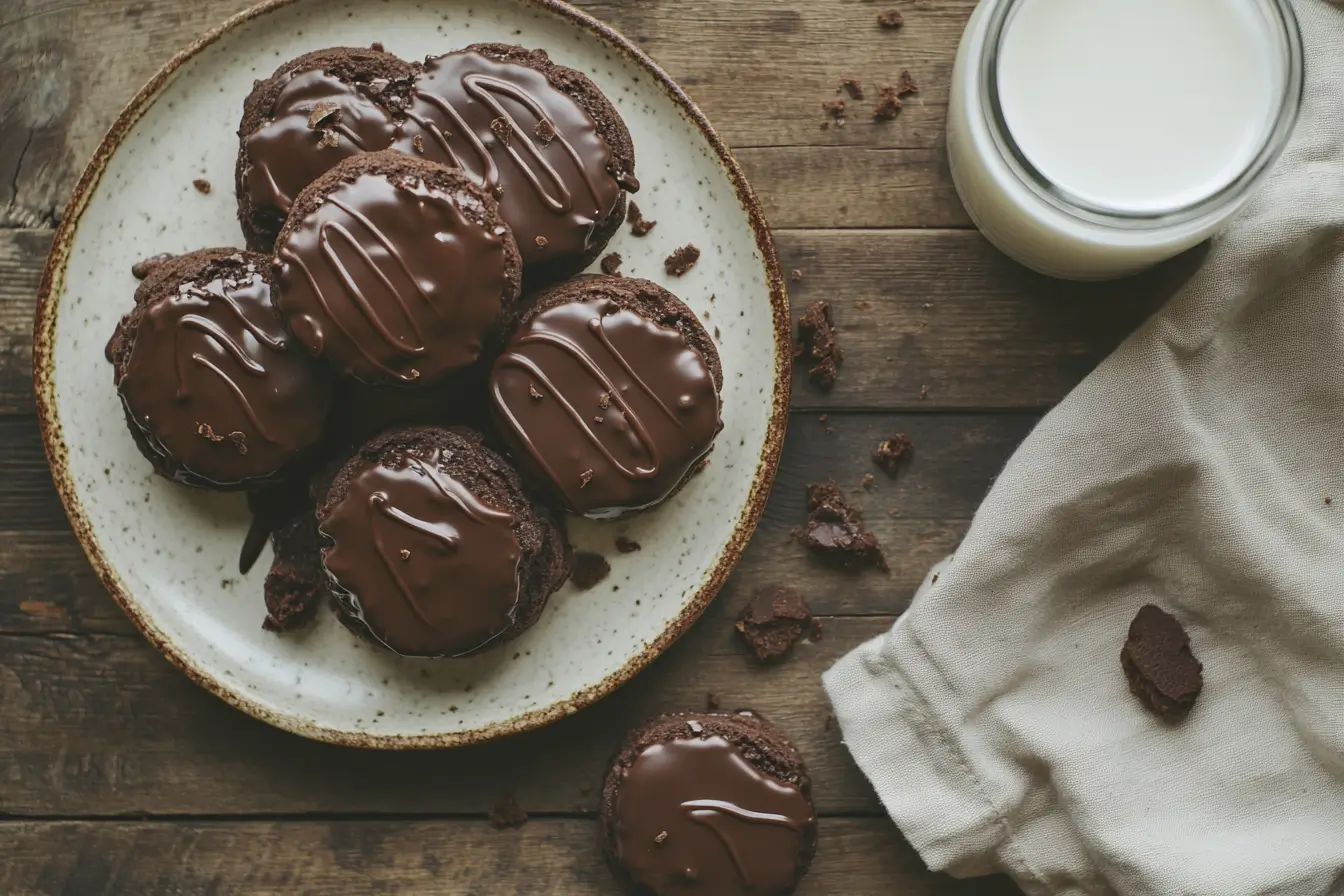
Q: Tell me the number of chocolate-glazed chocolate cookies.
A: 7